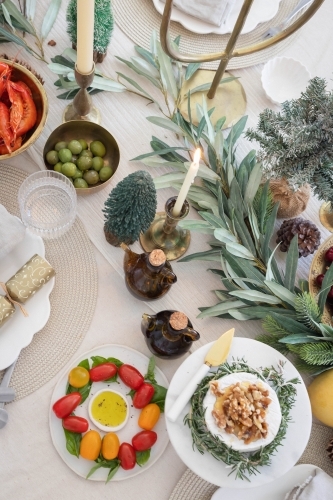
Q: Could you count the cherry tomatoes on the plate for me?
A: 11